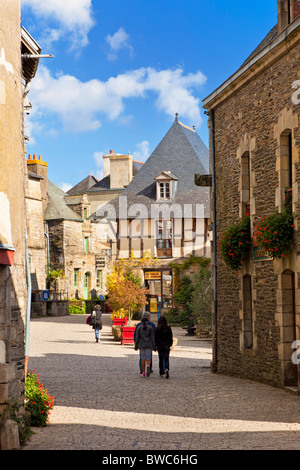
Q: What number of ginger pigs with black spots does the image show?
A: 0